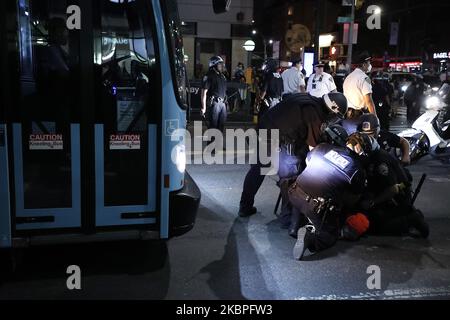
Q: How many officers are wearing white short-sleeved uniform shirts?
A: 3